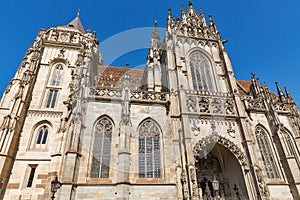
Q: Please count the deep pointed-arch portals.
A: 1